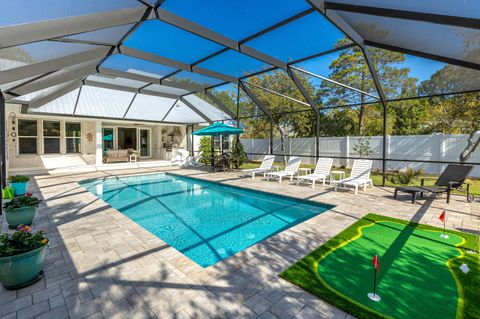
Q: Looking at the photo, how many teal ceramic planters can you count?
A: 3